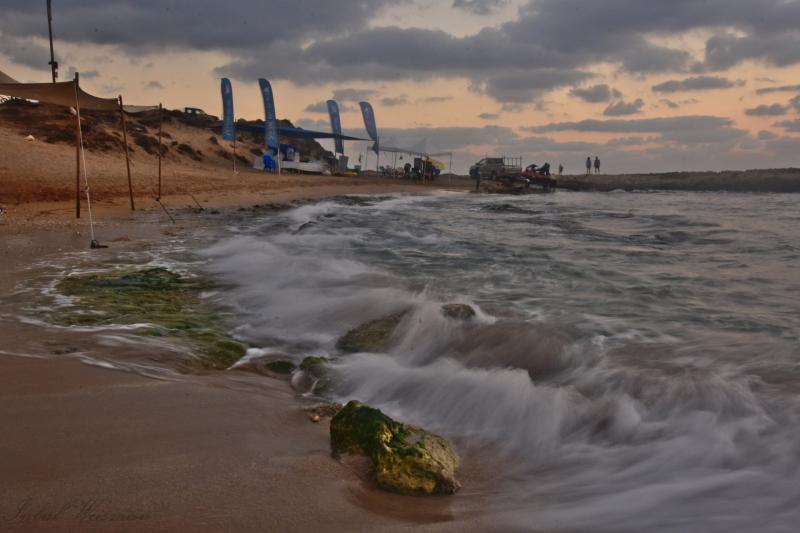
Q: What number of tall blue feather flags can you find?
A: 4